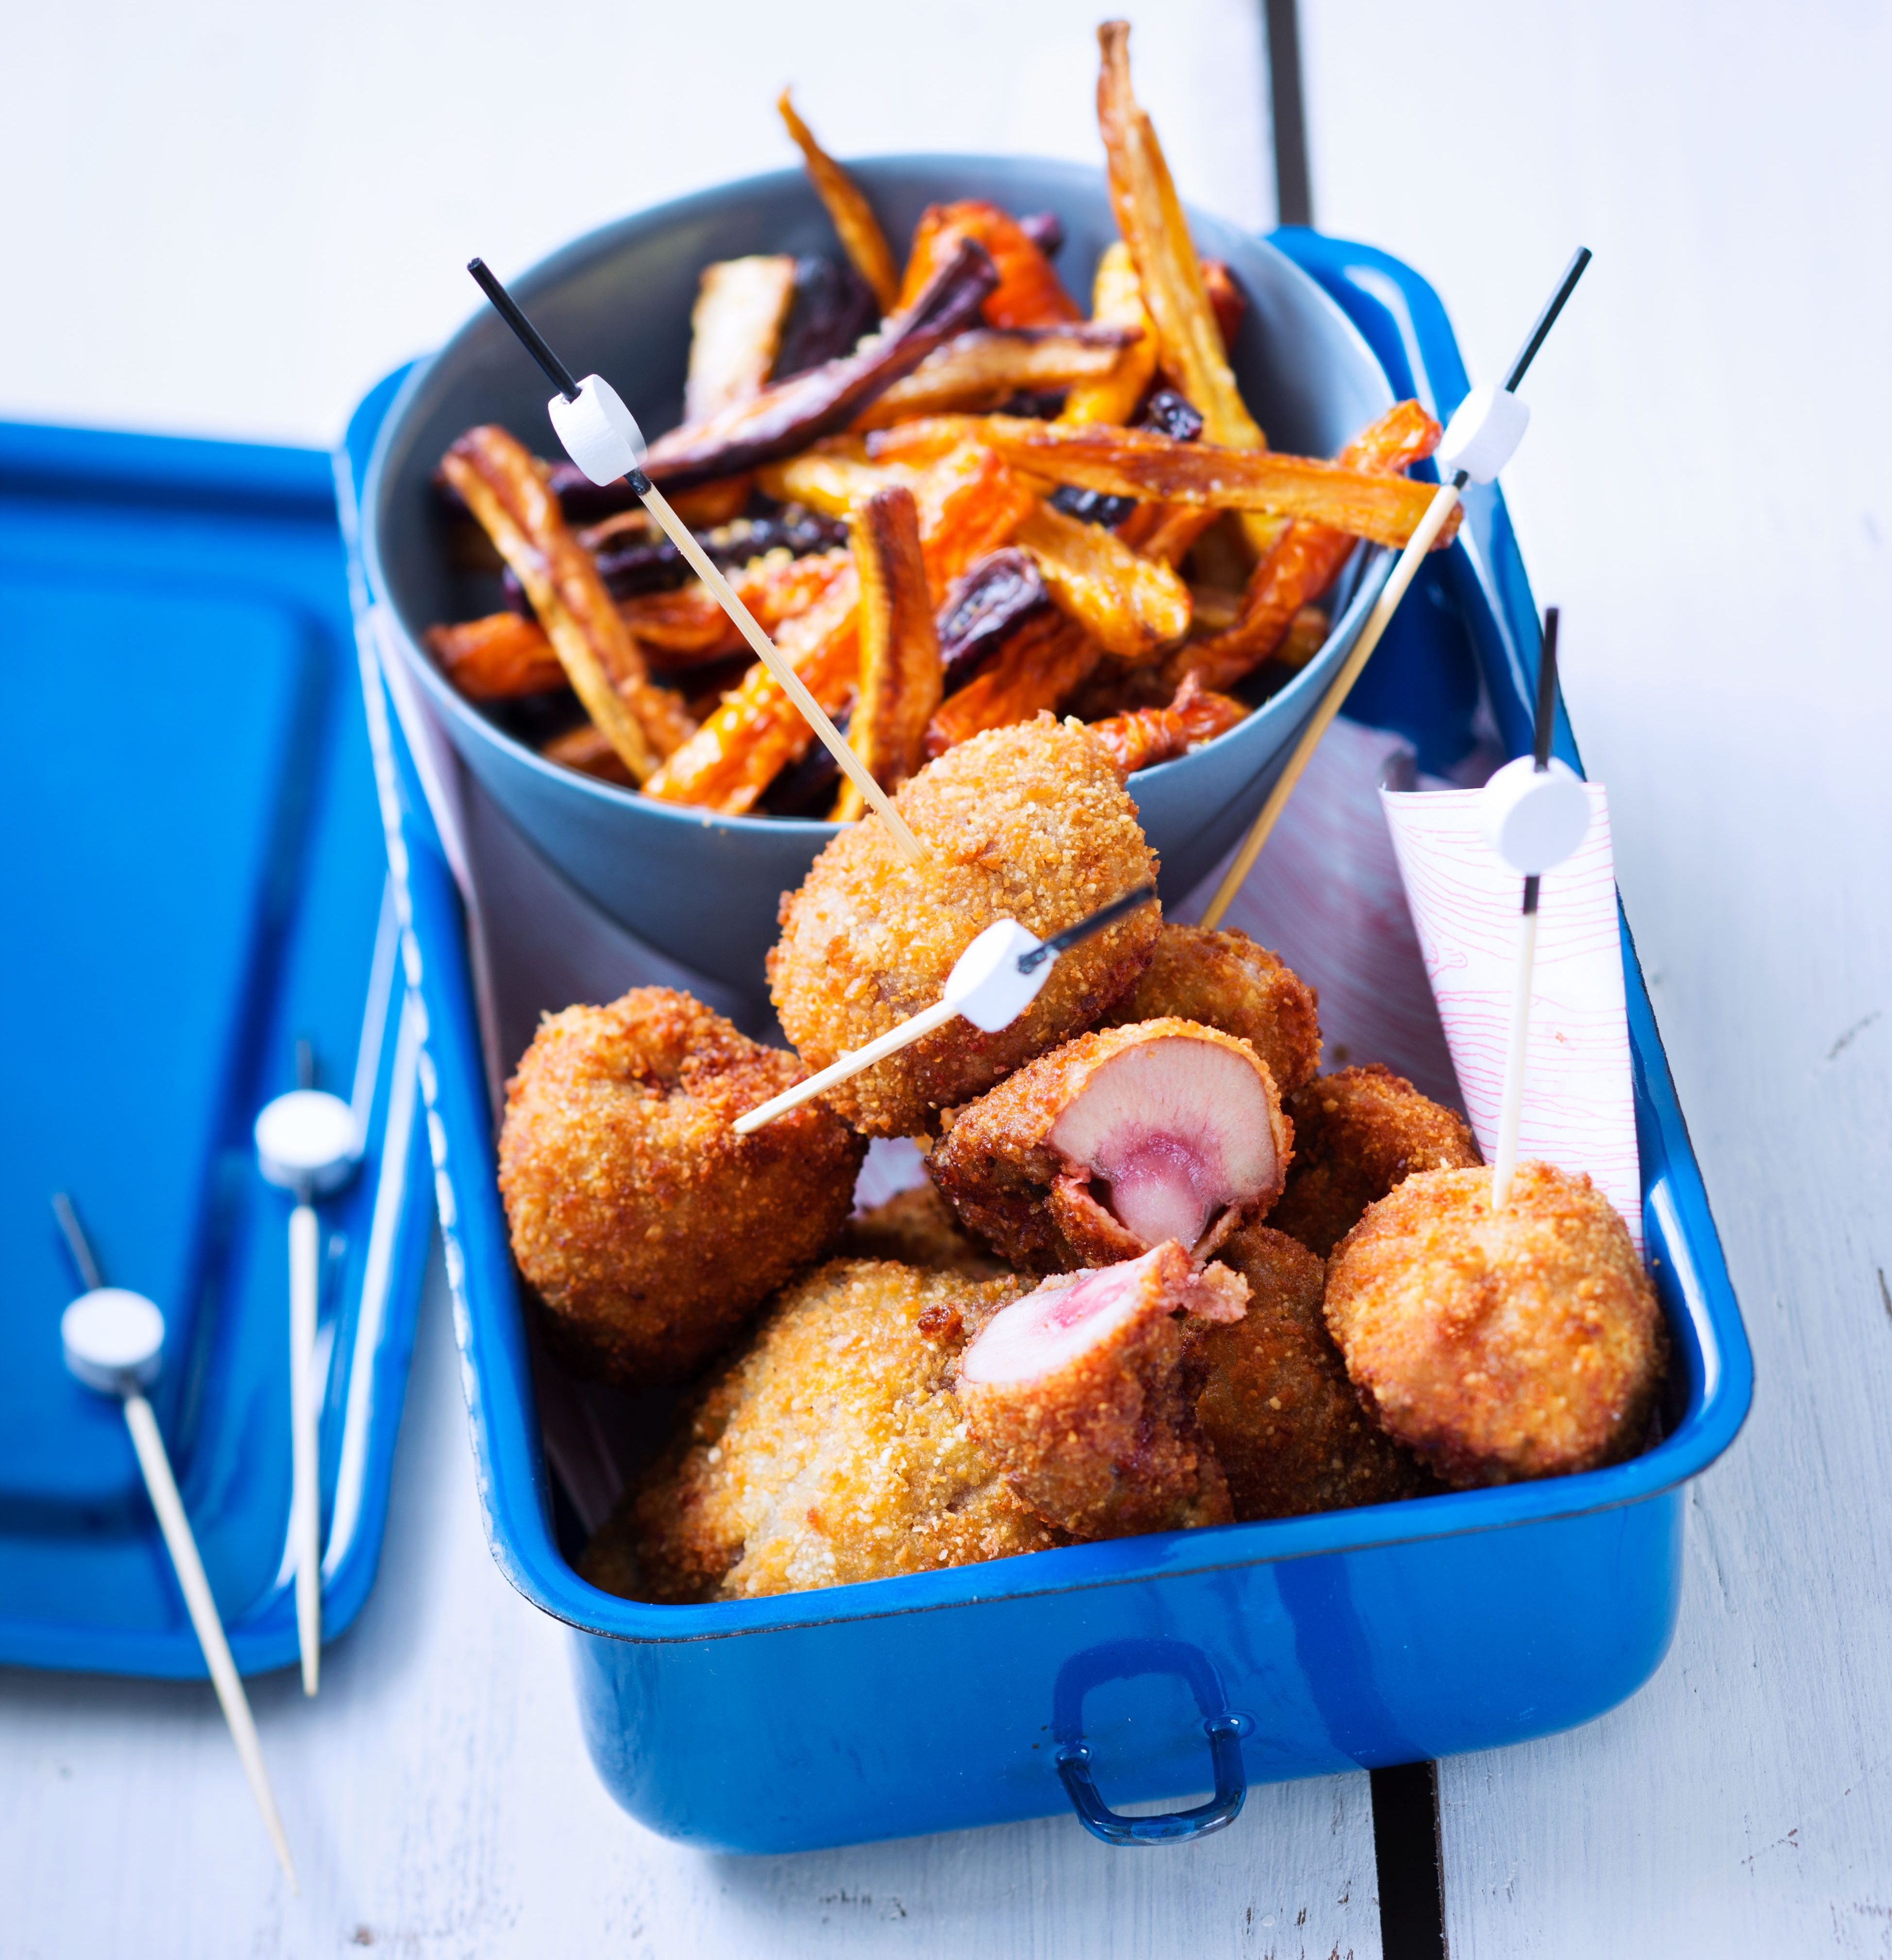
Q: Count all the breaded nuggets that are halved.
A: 2